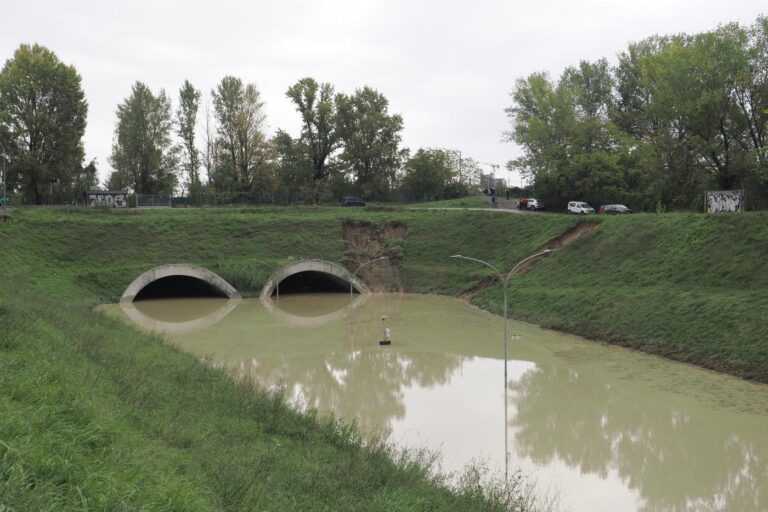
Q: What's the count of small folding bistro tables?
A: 0